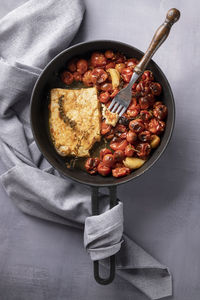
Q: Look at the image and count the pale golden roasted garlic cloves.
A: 3